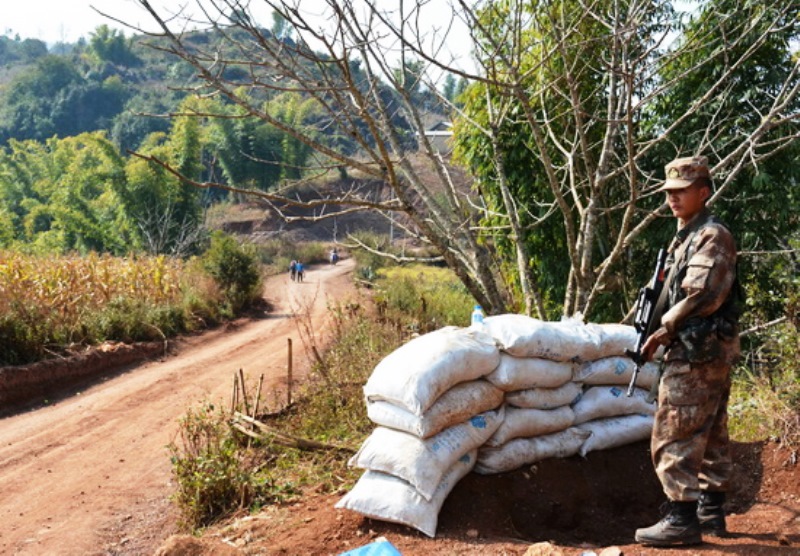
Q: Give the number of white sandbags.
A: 13